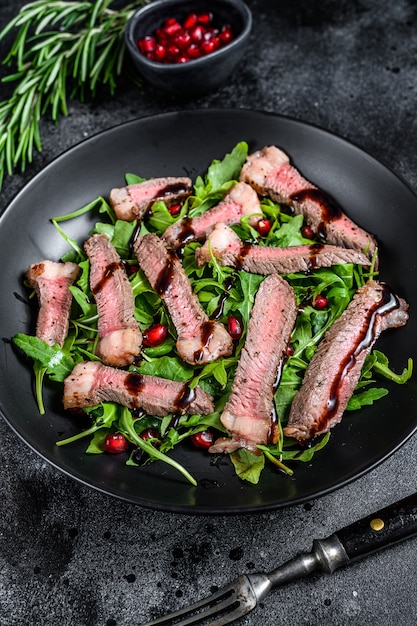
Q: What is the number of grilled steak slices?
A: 10